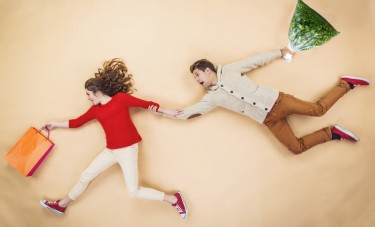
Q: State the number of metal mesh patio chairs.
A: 0